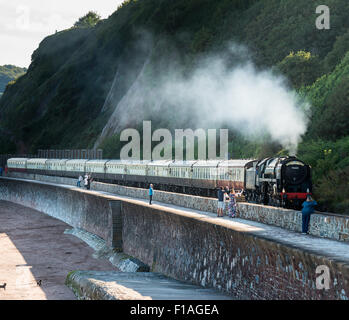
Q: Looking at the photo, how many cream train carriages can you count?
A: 11